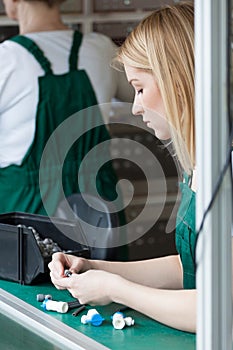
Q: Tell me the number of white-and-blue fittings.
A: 3